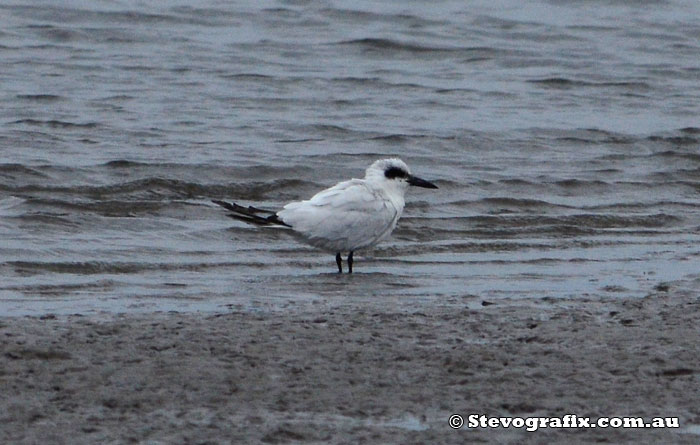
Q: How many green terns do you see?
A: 0